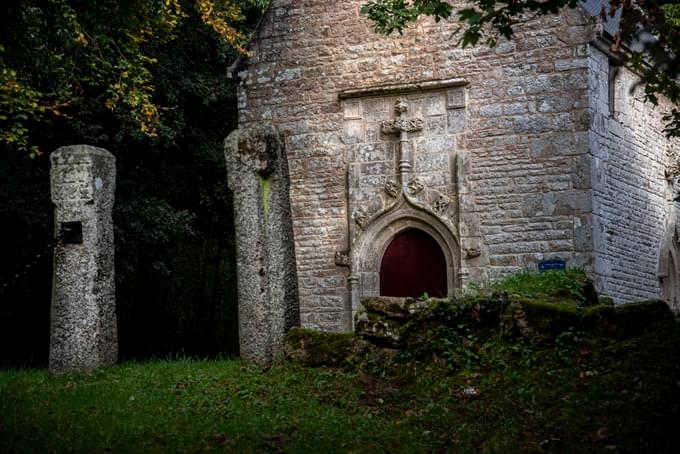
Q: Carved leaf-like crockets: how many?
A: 4